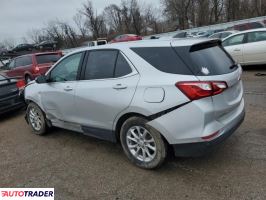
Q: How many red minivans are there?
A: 1